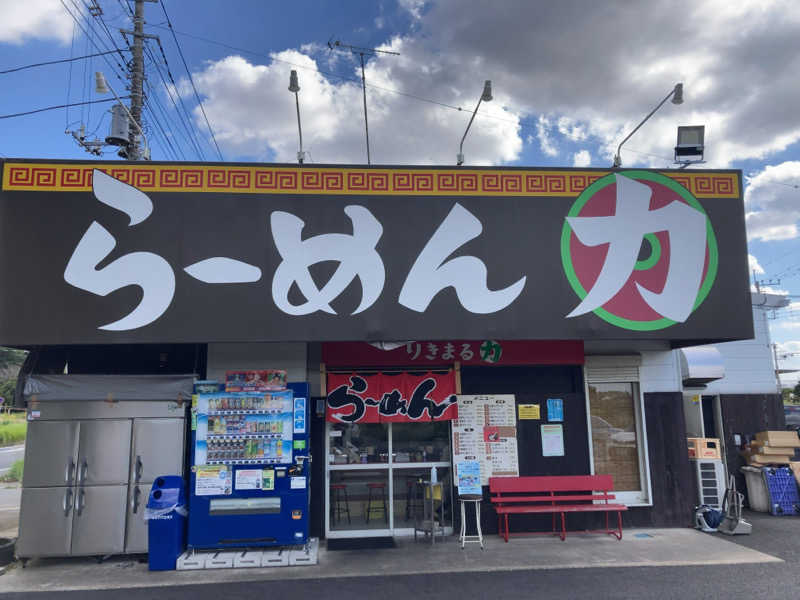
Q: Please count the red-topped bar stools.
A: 3